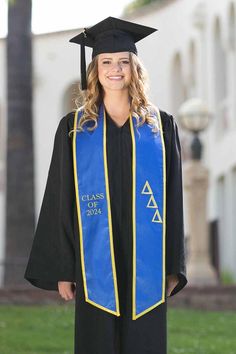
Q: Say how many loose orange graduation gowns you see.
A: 0